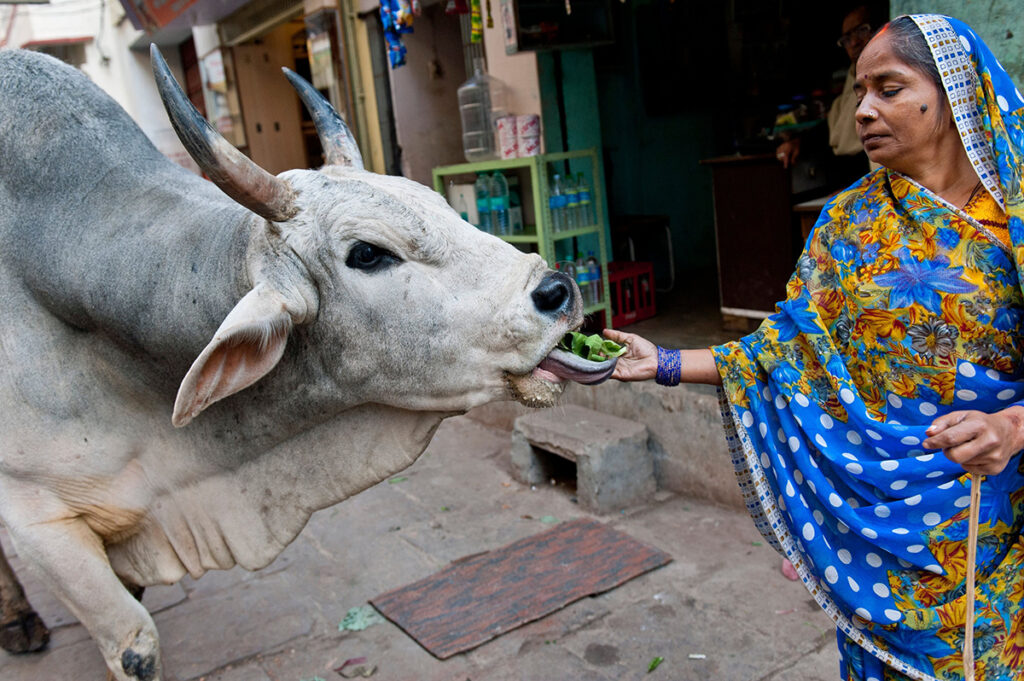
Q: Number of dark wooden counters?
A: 1